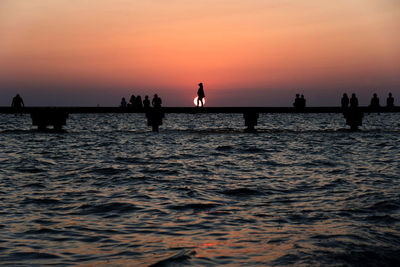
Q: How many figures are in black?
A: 13